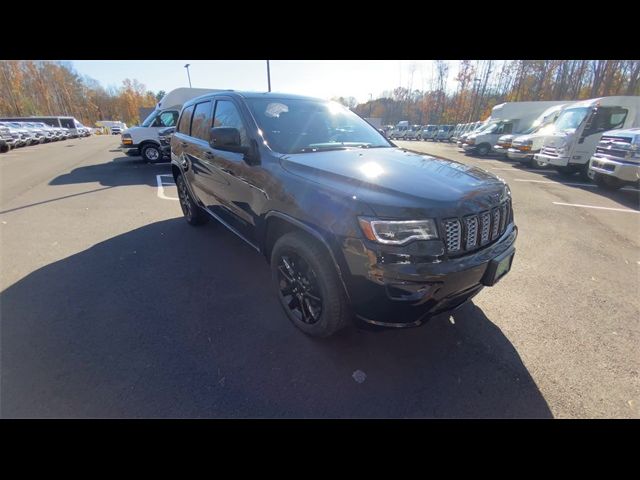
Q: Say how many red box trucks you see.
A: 0